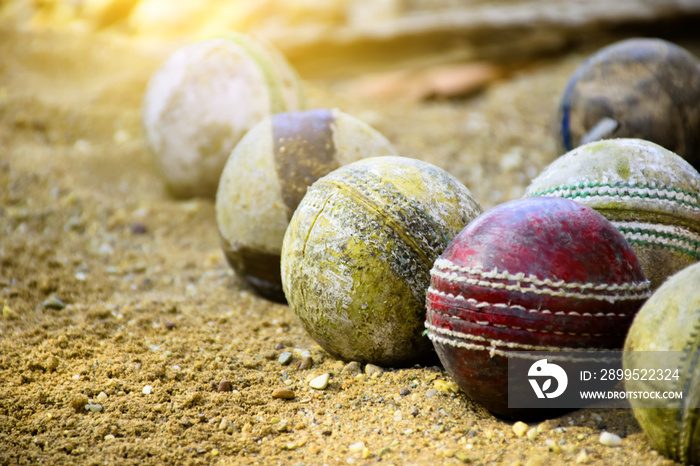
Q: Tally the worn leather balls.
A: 7